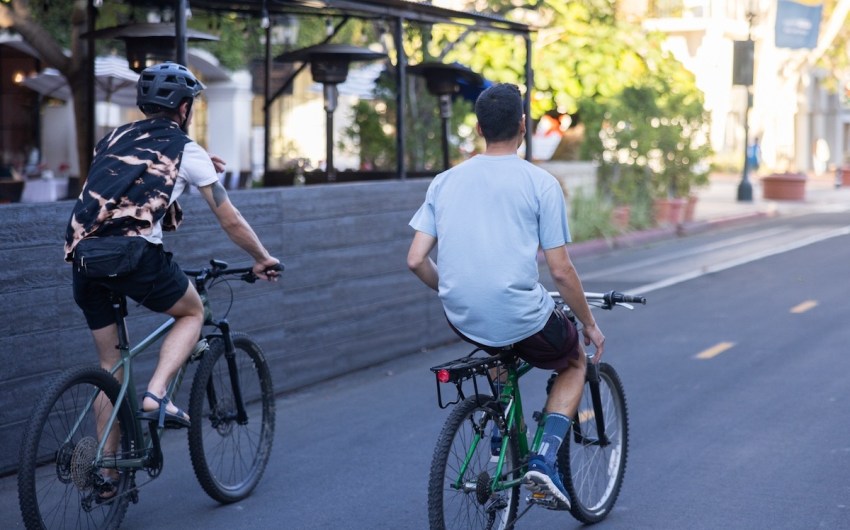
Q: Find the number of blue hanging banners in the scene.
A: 1